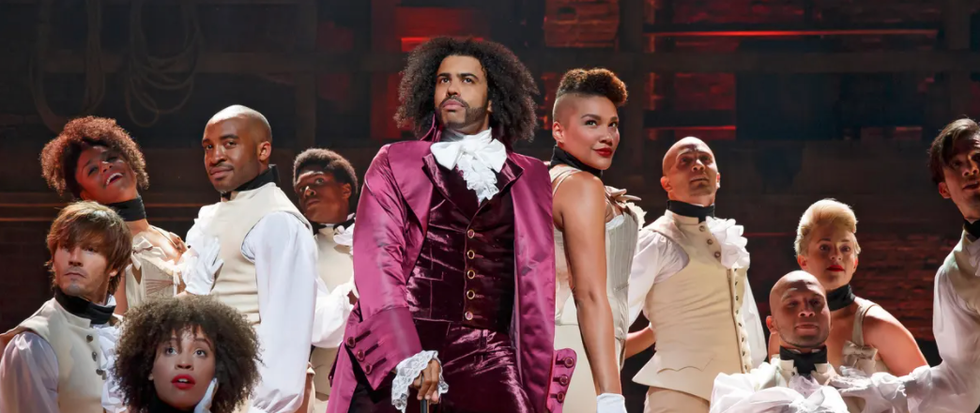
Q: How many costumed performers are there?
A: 11